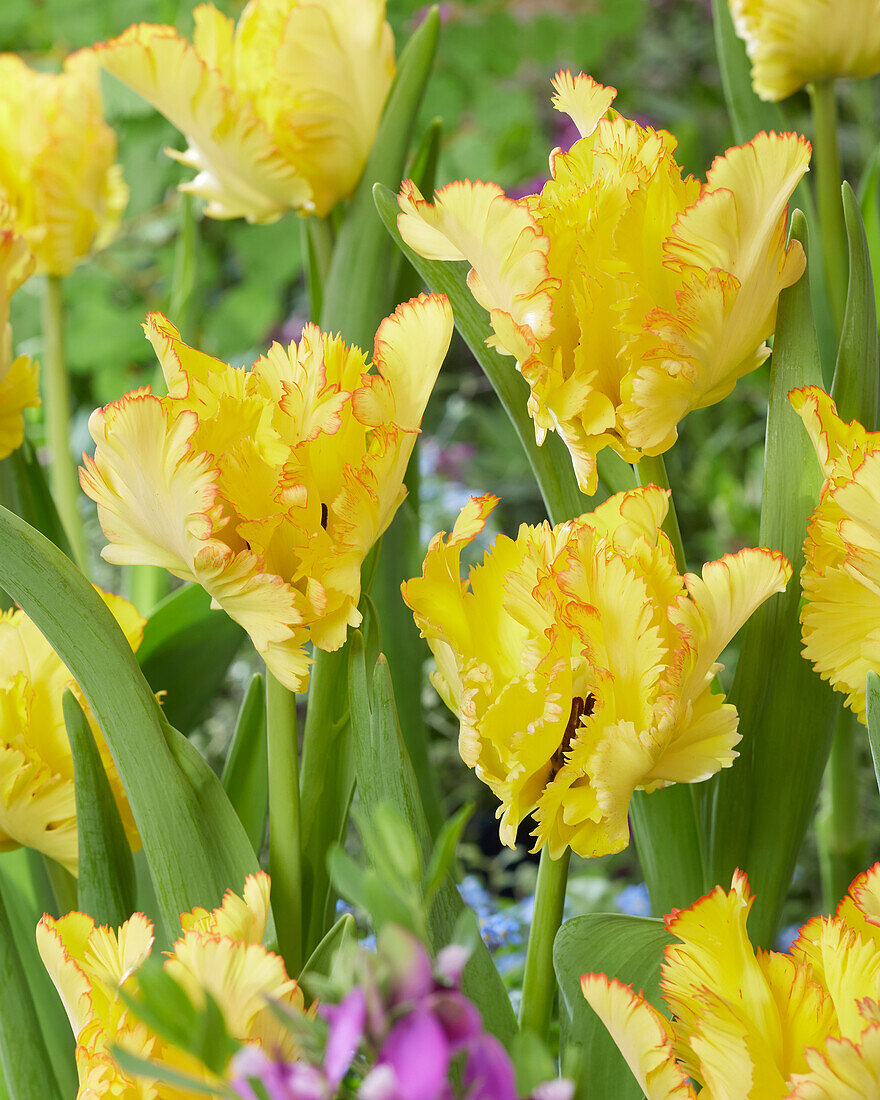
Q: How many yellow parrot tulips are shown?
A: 11